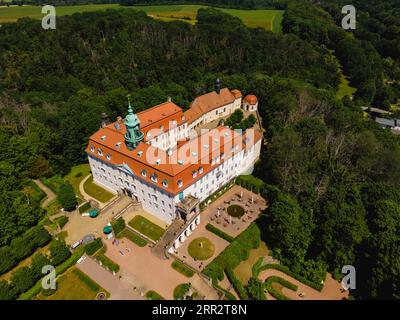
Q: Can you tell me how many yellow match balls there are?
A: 0